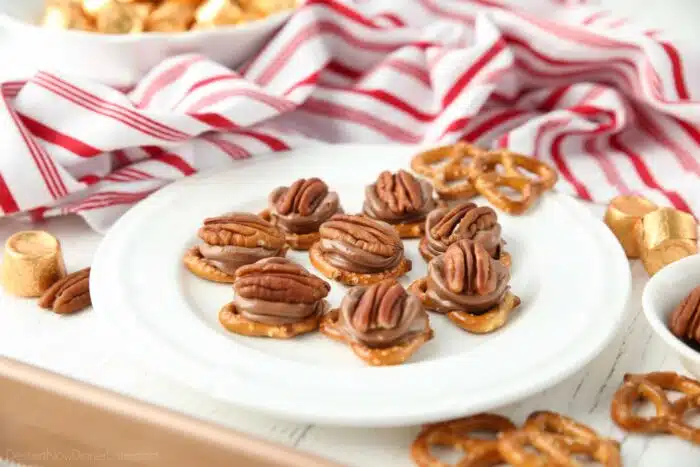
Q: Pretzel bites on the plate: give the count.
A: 8